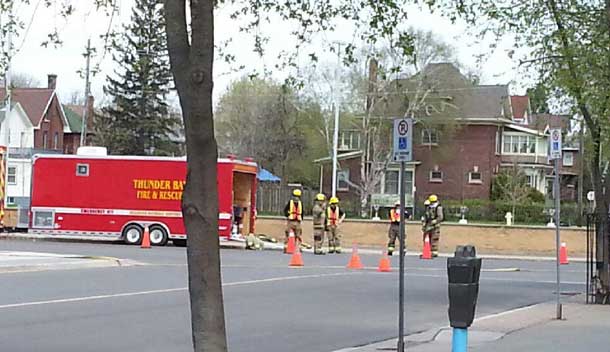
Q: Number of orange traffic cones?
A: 7